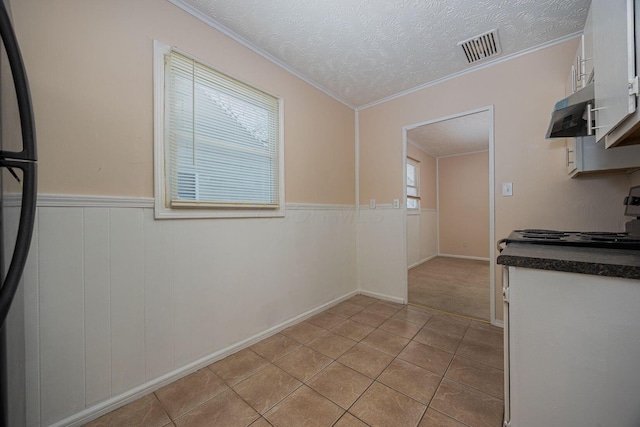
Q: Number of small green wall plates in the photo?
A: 0